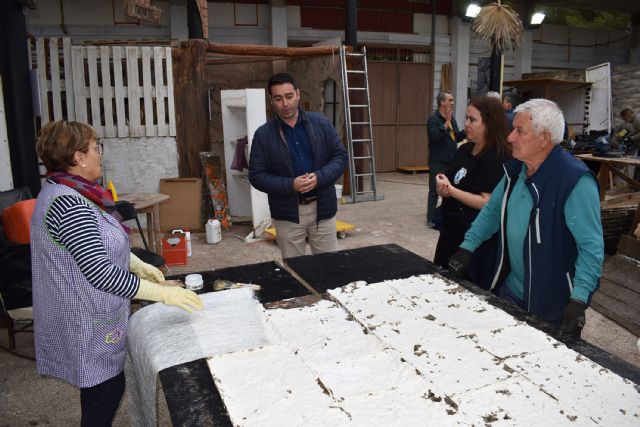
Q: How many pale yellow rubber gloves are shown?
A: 2